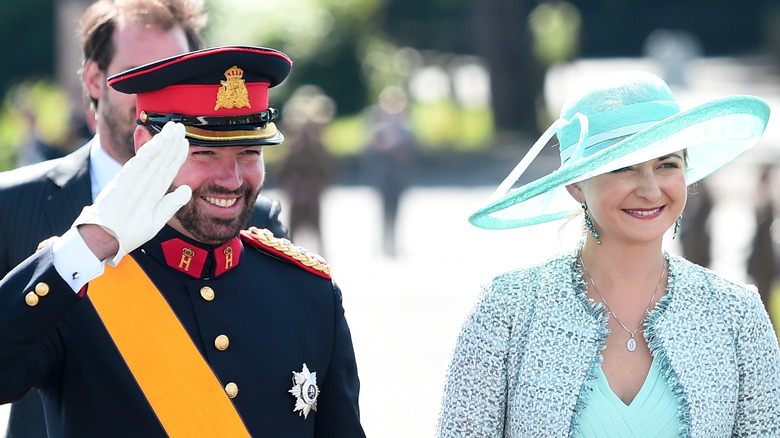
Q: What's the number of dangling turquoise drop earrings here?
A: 2